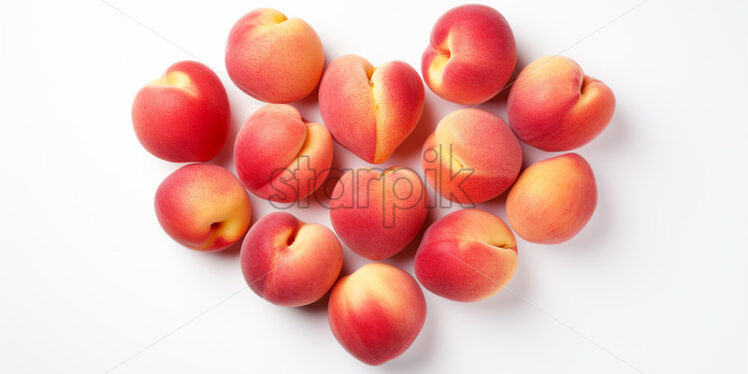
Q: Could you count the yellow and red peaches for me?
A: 13